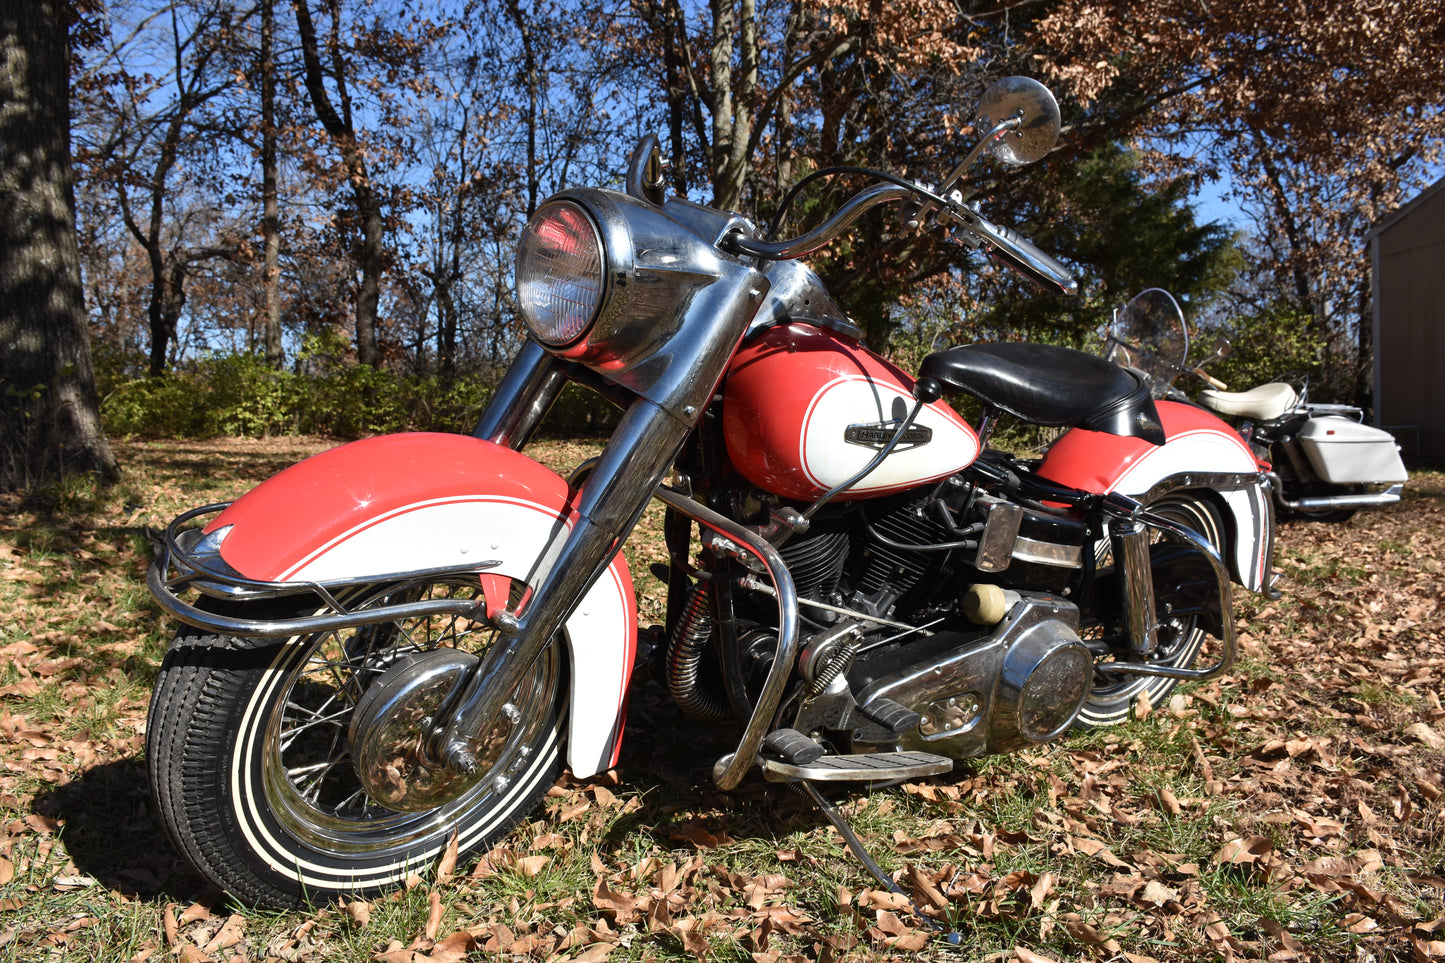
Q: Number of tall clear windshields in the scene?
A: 1